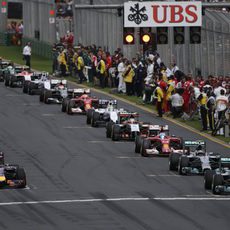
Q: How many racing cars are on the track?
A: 11